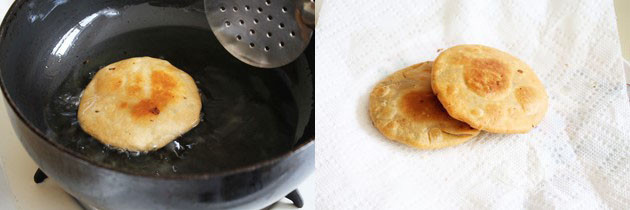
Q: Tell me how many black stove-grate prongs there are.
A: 2